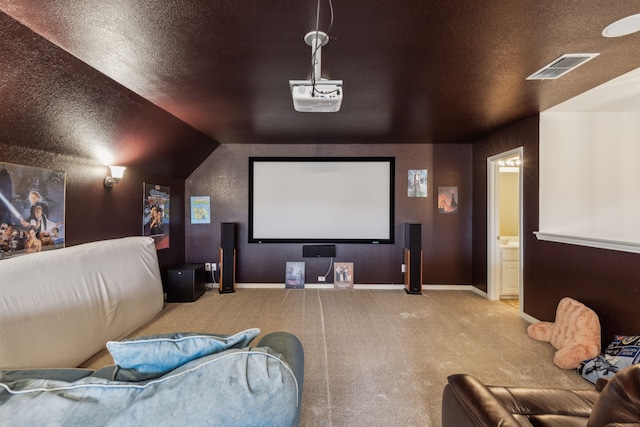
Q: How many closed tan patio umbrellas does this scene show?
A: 0